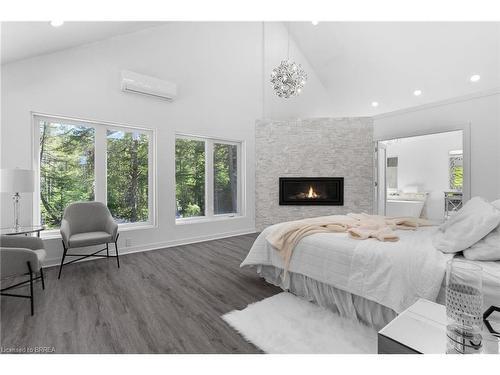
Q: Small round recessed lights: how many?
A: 5